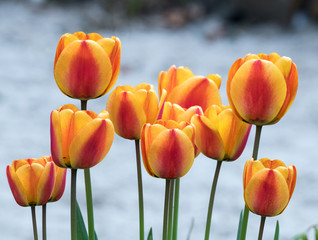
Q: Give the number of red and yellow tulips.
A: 11